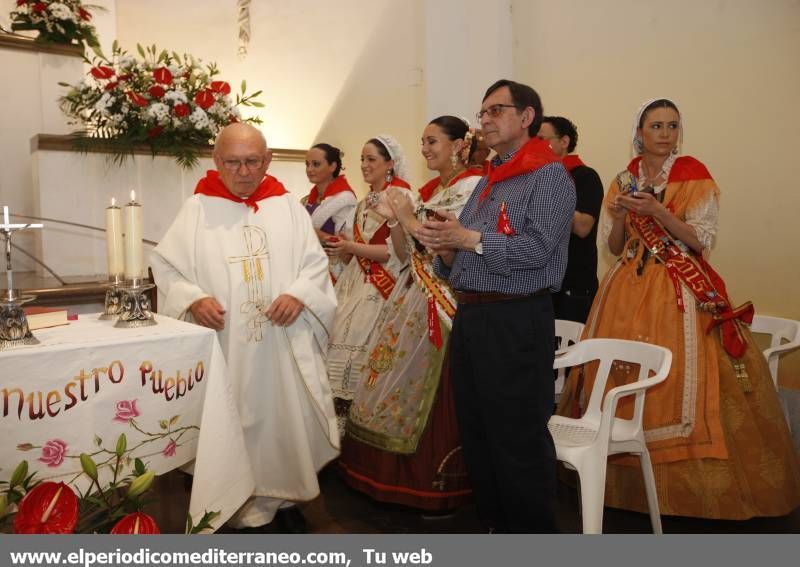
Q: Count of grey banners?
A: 1